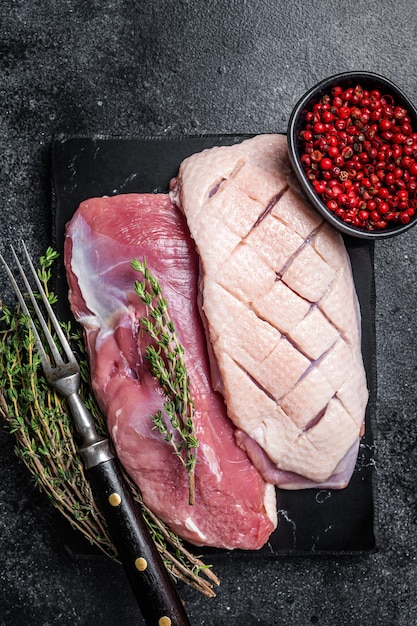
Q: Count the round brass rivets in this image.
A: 3